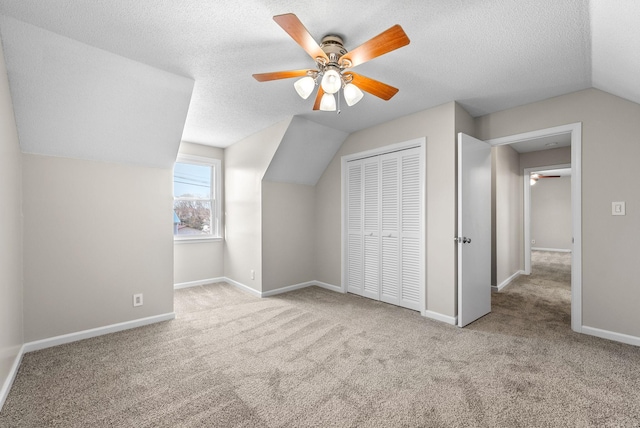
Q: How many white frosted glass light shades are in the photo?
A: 4